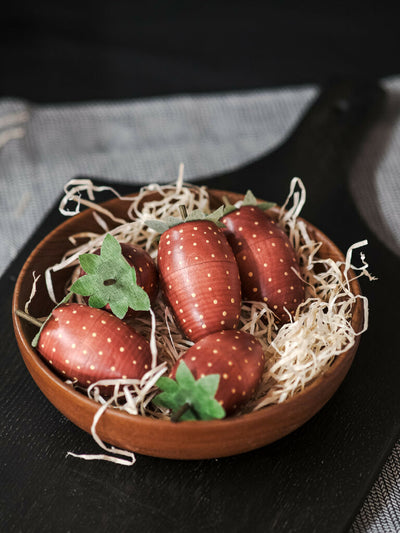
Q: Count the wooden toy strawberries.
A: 5